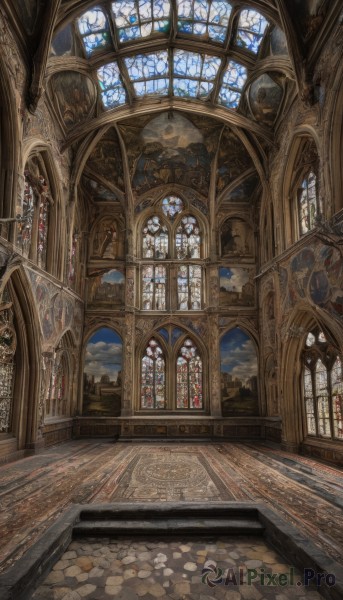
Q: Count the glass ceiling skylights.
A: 8